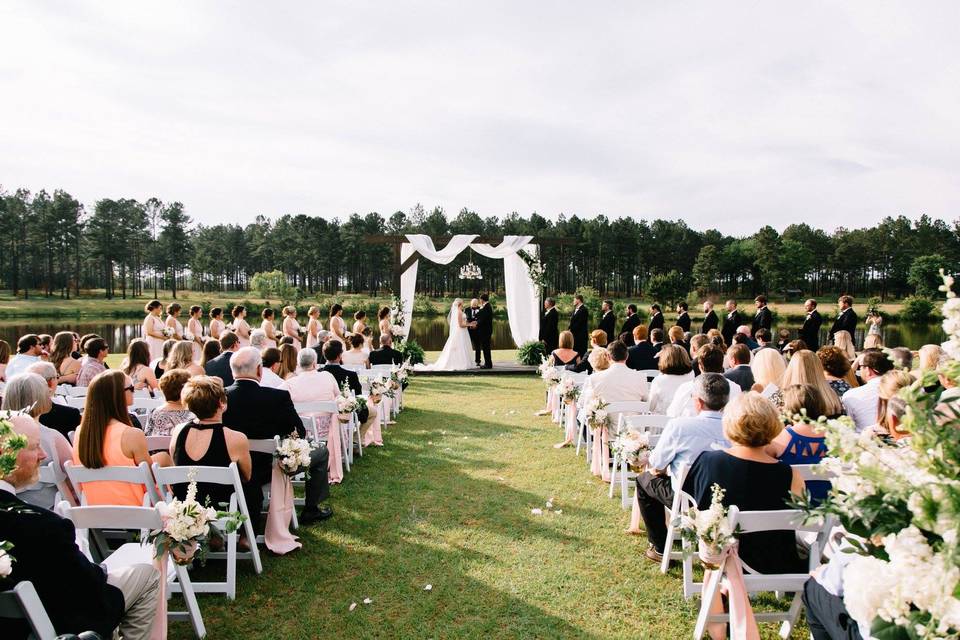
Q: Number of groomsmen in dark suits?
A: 11